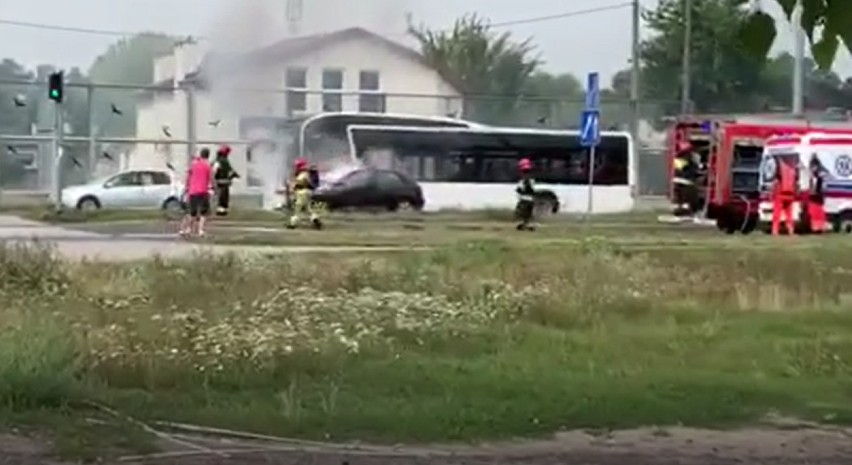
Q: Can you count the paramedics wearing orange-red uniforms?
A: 2